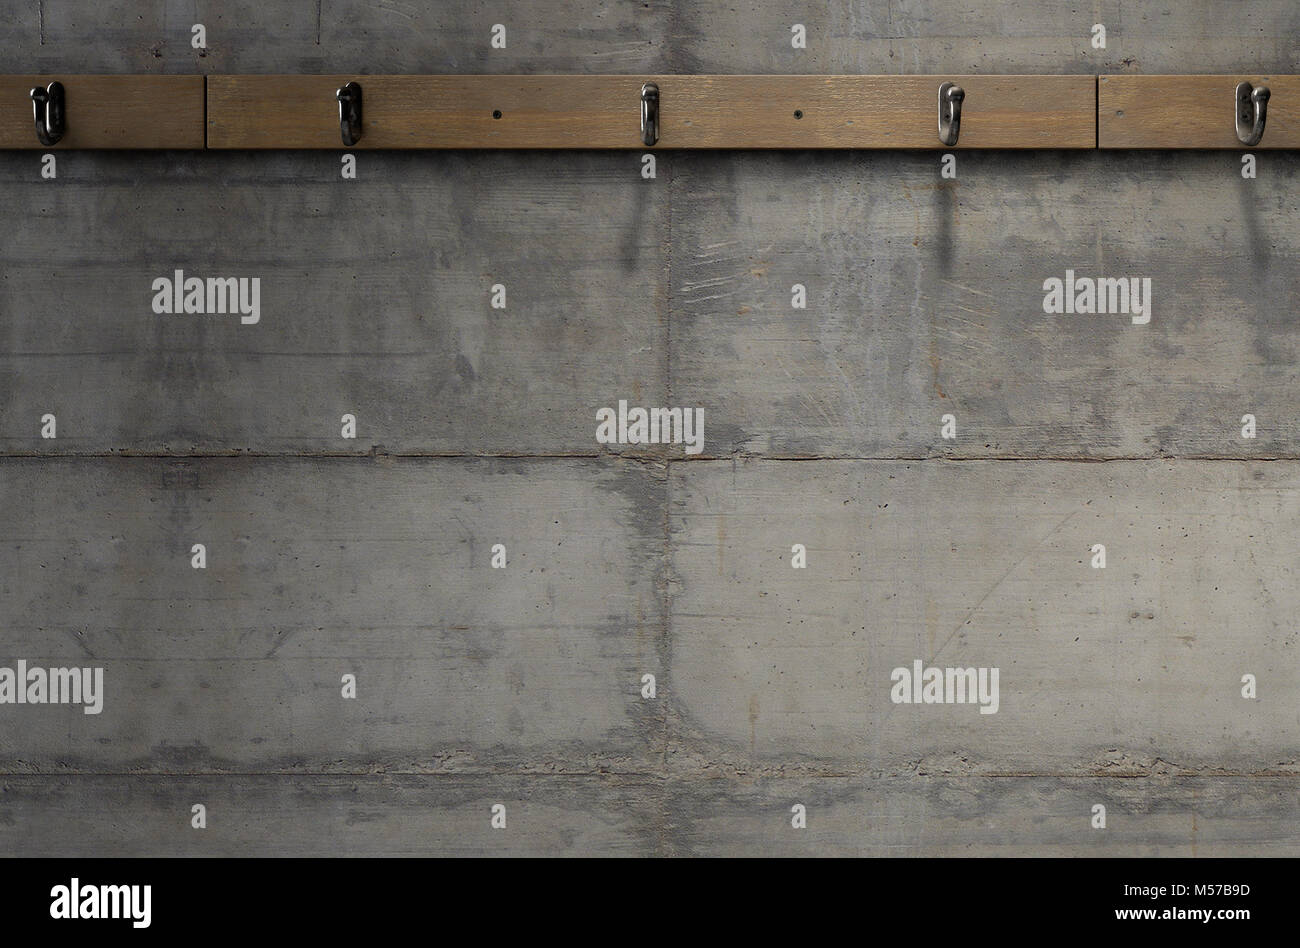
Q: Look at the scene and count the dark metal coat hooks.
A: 5